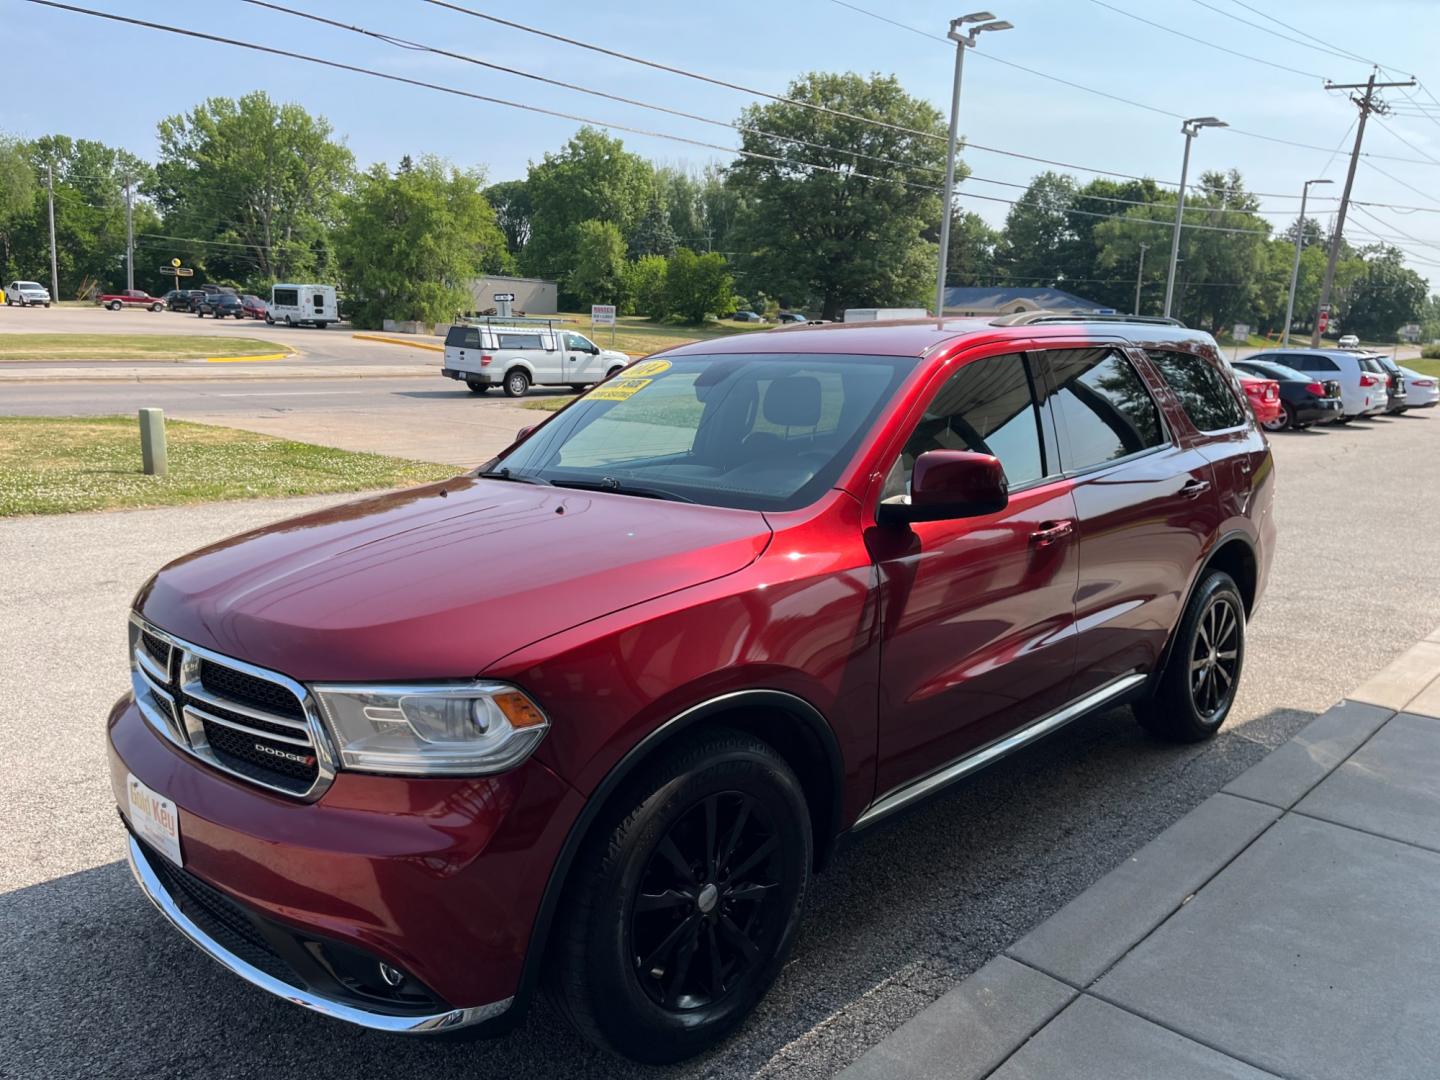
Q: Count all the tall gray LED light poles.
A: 3